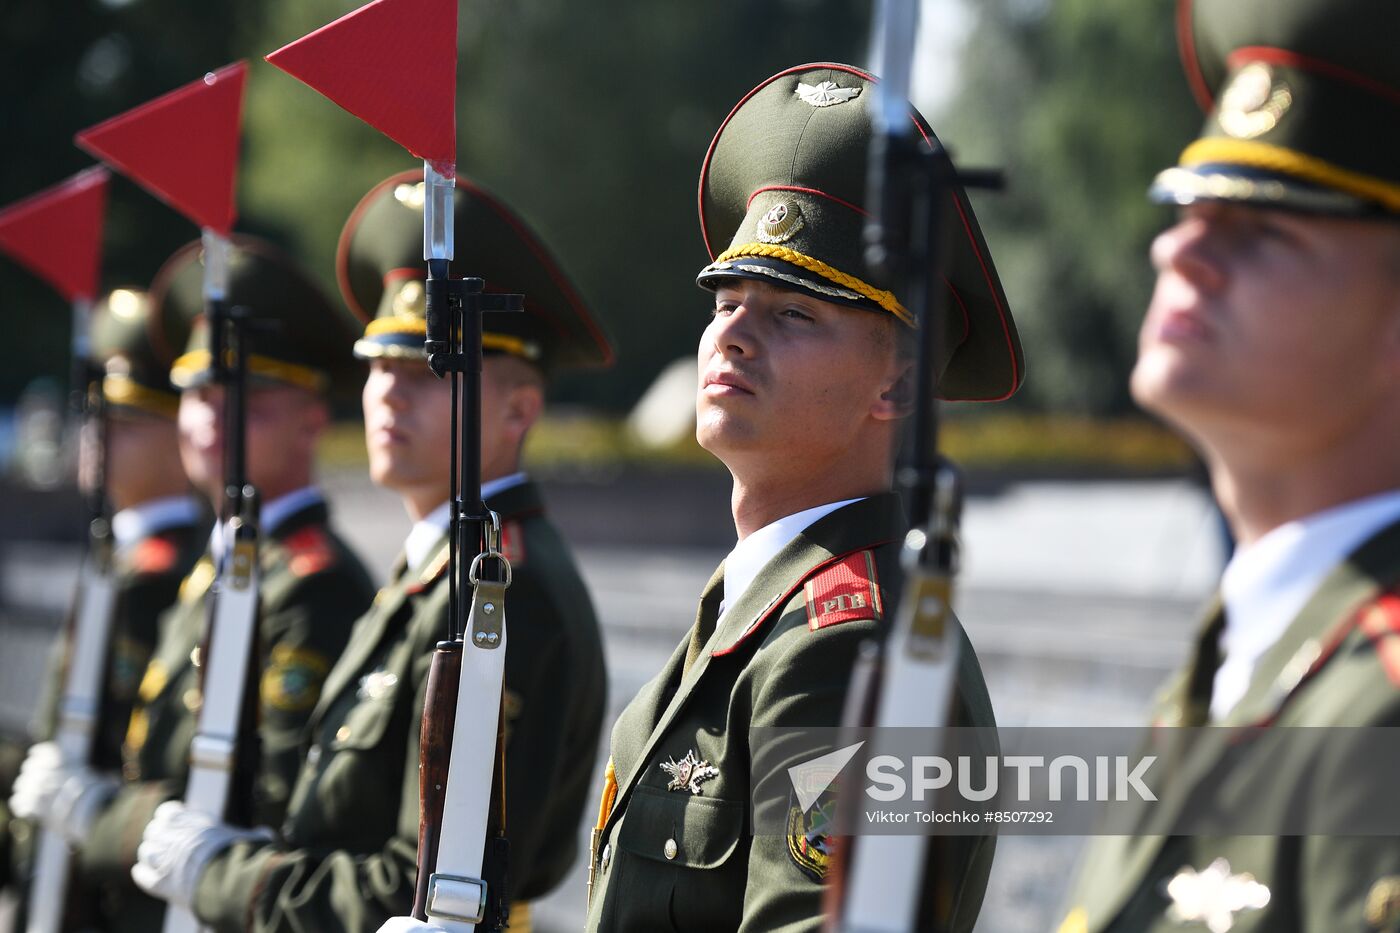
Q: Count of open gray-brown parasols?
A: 0